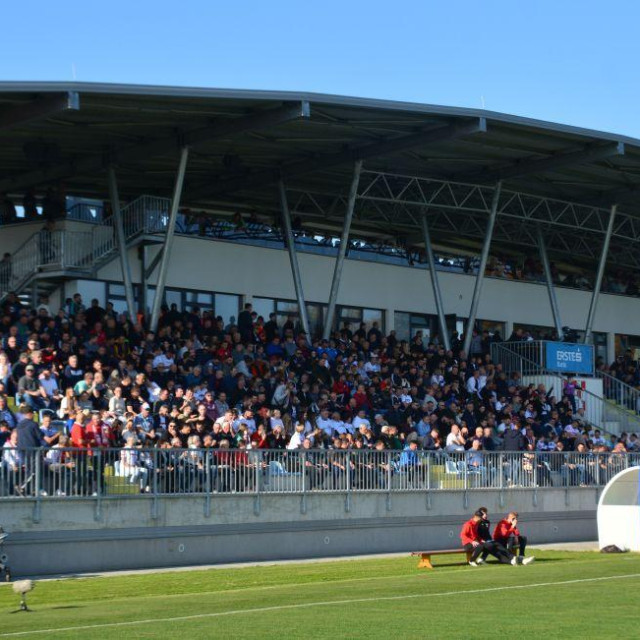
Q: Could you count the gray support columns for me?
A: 8